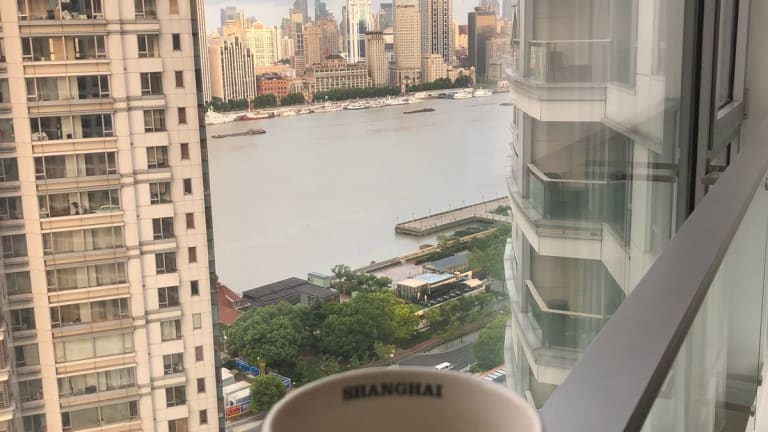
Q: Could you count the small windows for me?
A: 13